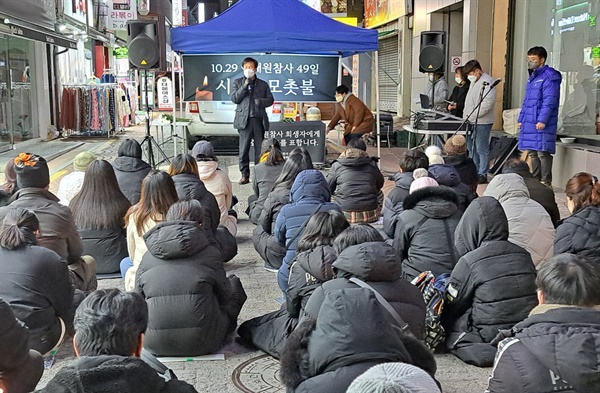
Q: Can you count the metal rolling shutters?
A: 1